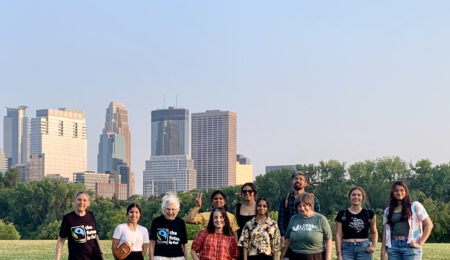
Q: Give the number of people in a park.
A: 11